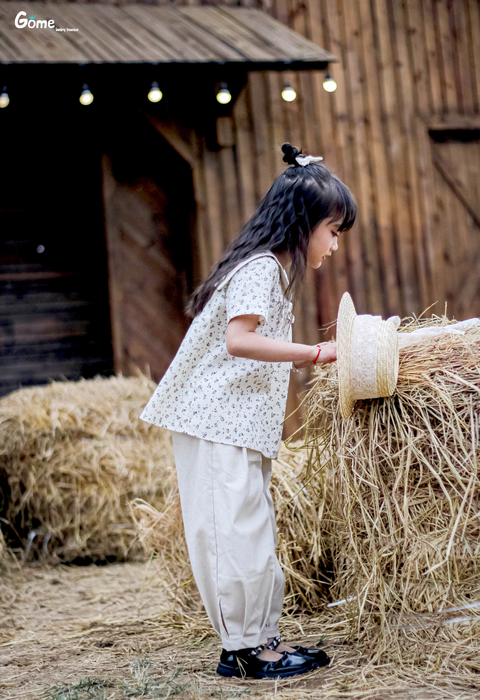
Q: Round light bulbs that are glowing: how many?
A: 6